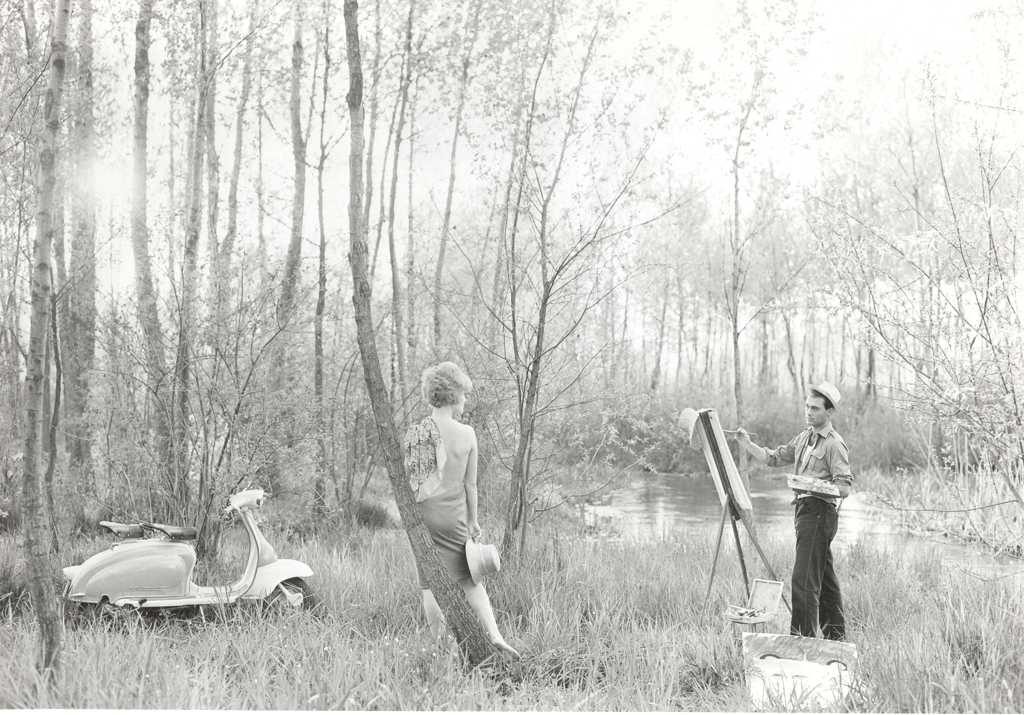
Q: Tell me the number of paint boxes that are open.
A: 1